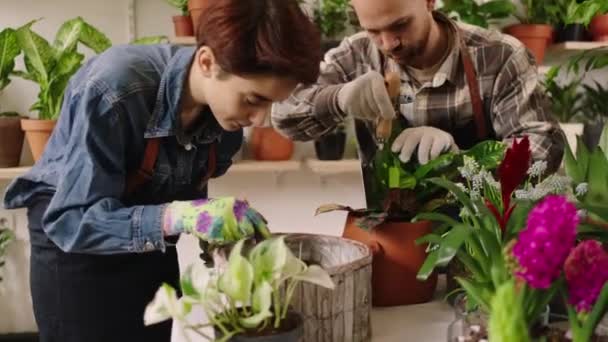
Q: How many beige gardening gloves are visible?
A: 2